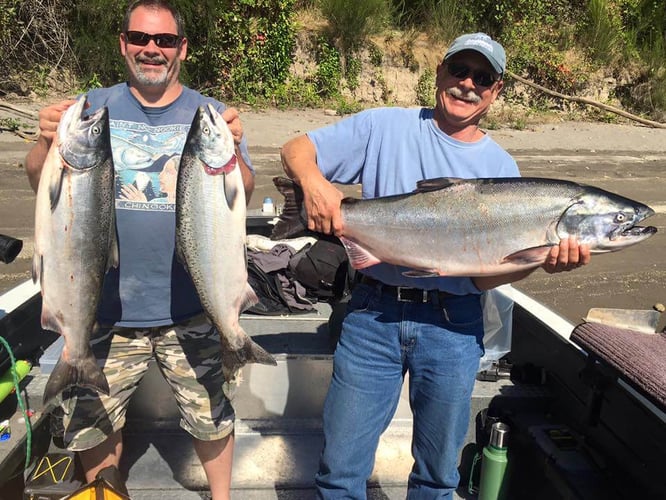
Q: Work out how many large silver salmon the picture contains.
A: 3